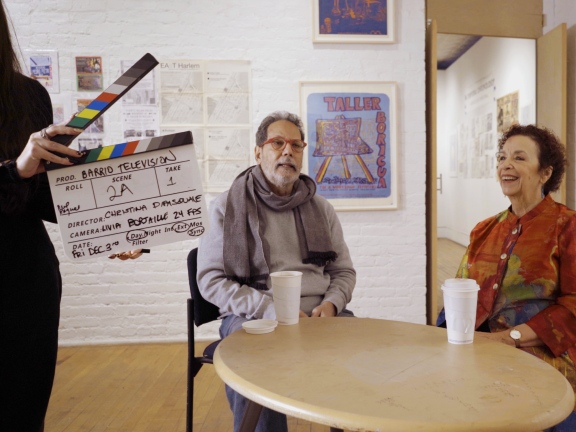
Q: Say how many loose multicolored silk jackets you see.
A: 1